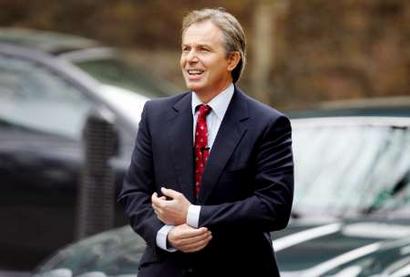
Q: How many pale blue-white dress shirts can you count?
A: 1